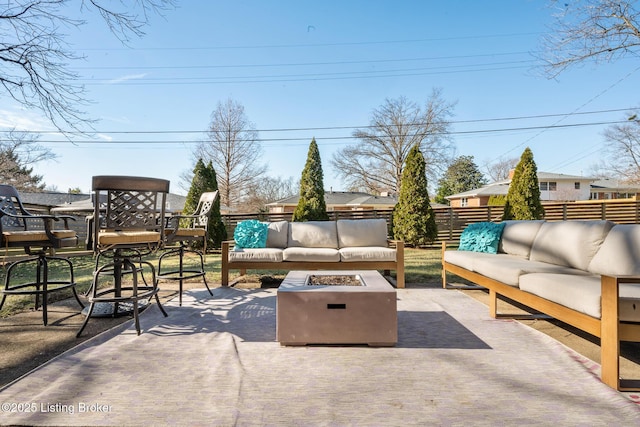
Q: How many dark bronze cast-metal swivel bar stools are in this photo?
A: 4